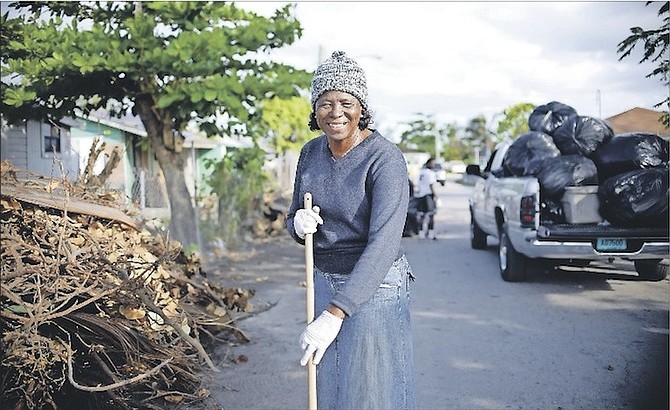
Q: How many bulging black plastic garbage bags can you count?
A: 6